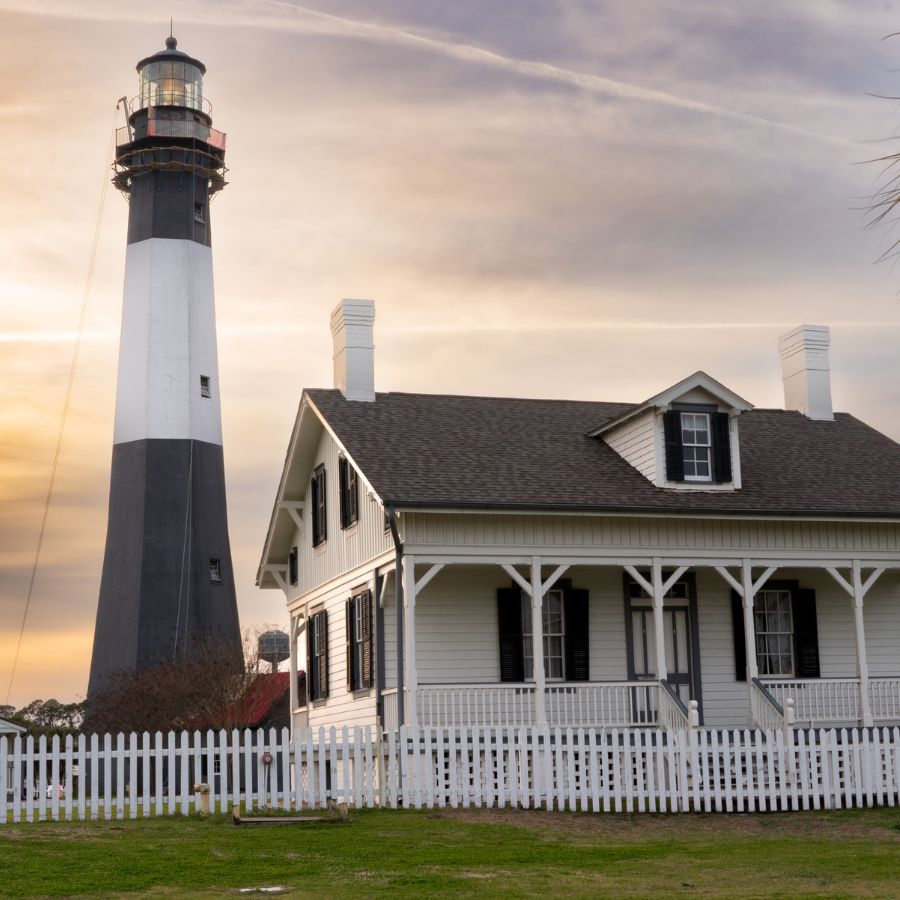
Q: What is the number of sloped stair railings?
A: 2